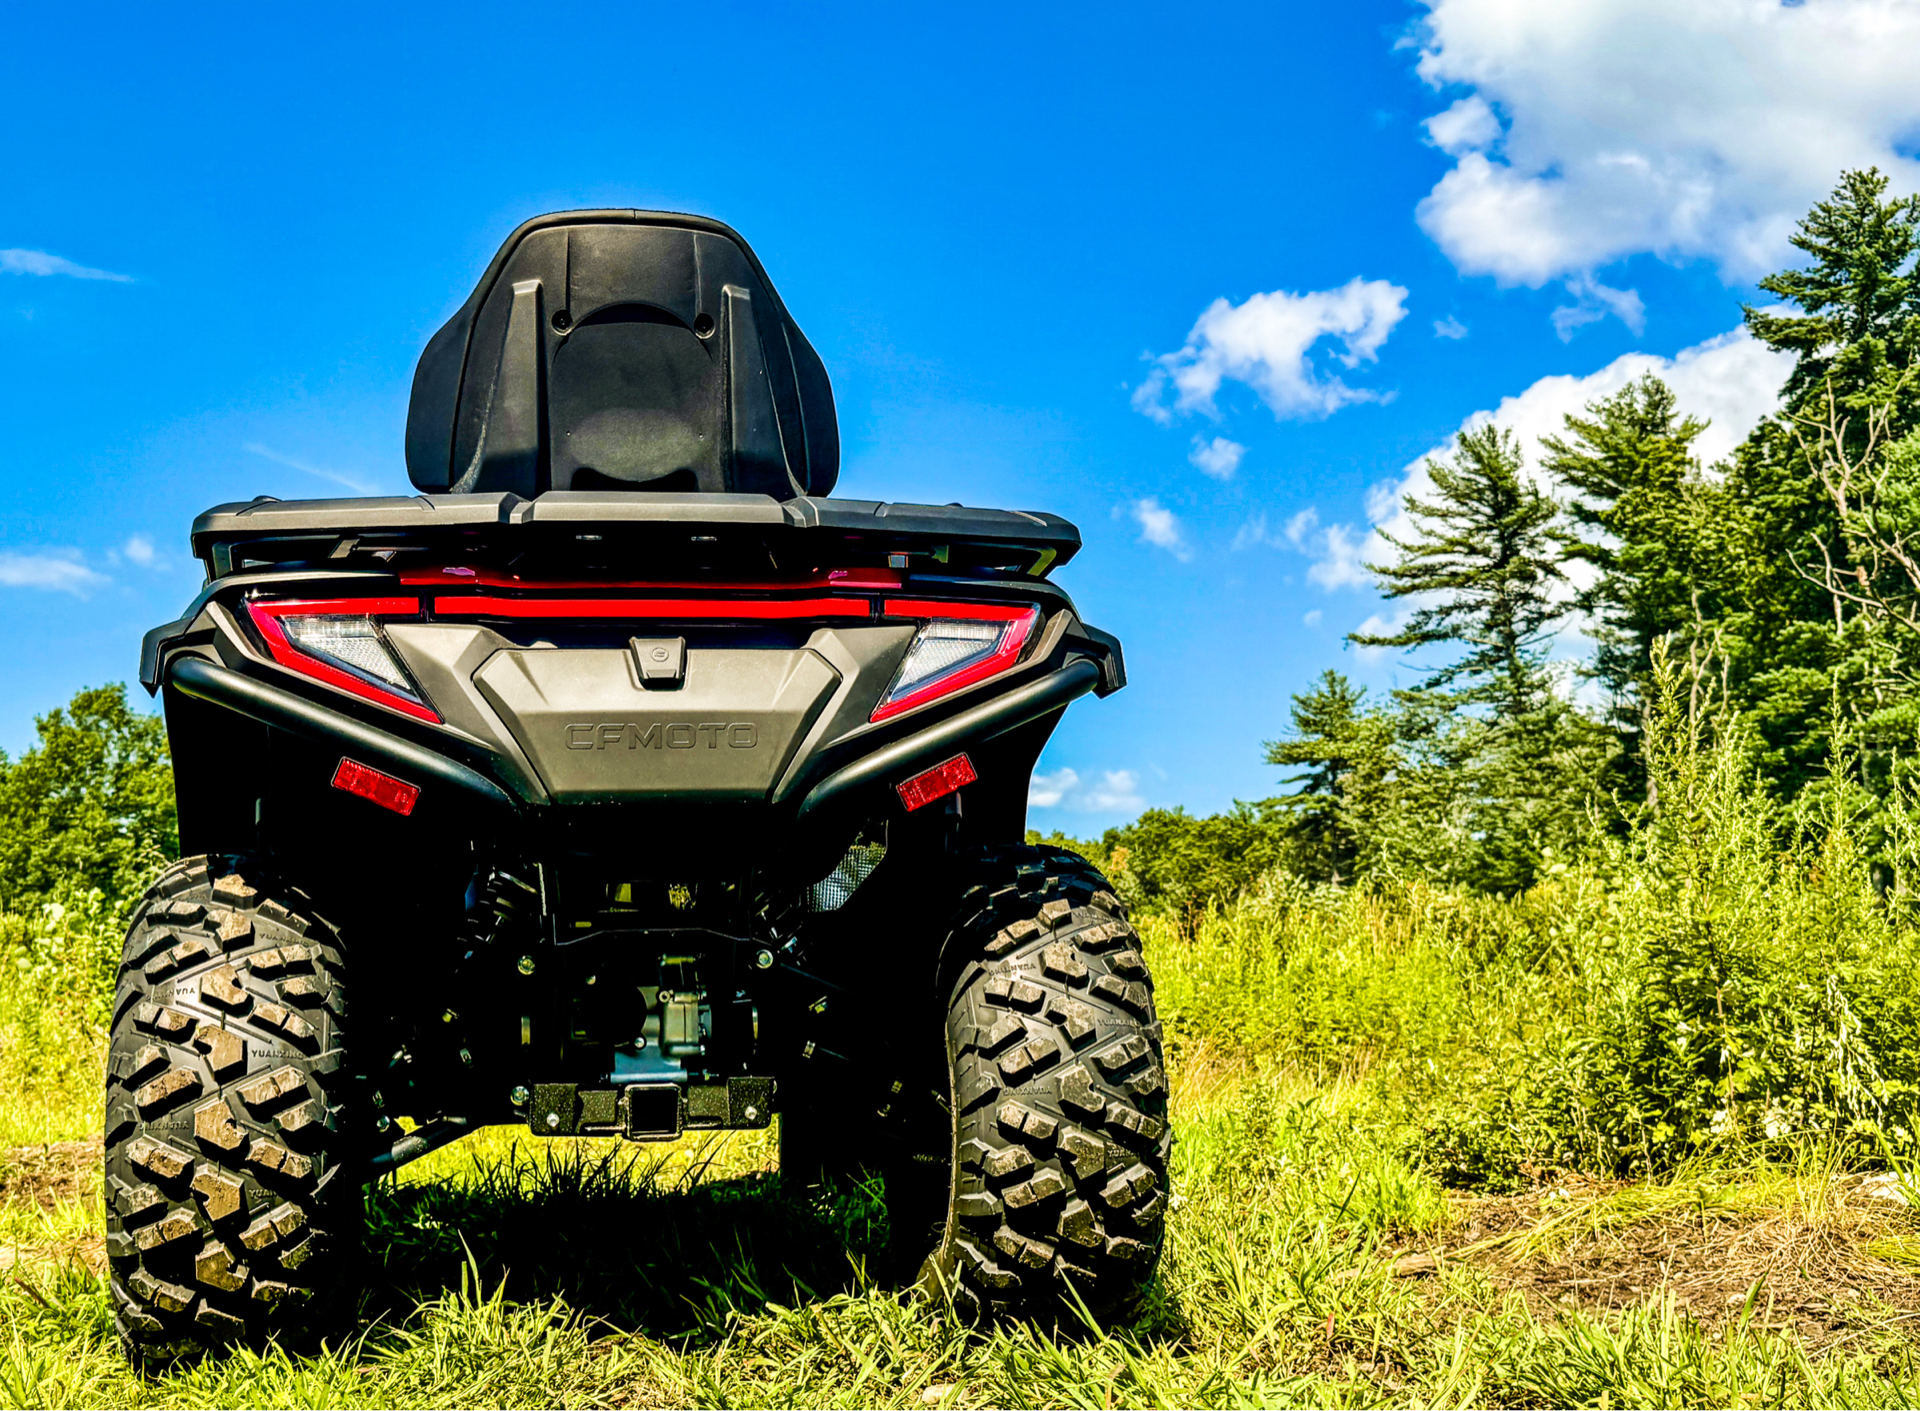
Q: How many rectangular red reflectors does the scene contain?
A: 2